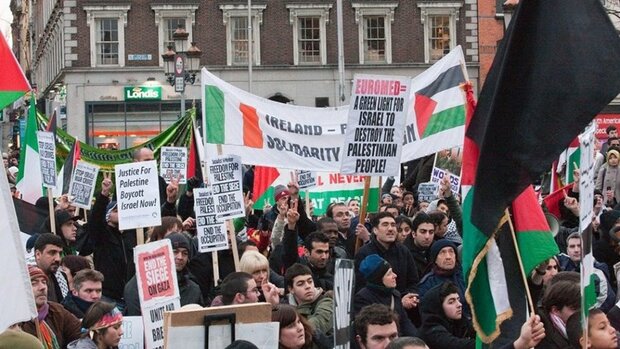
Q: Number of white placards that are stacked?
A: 2